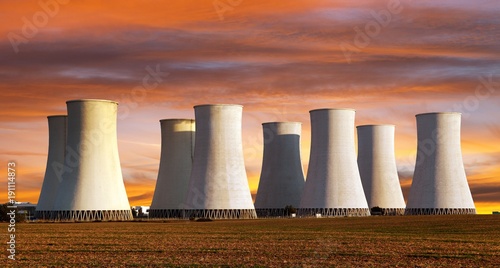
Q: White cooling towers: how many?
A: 8